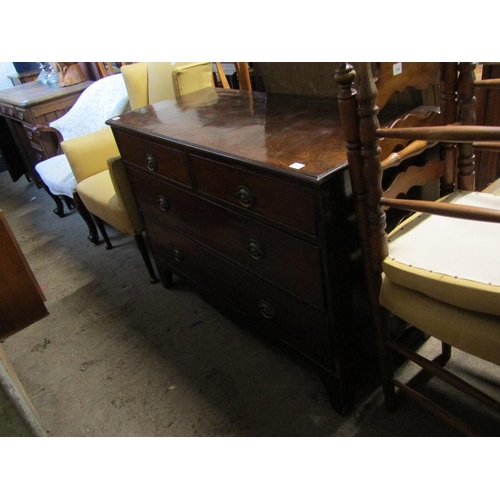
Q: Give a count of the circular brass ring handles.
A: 6